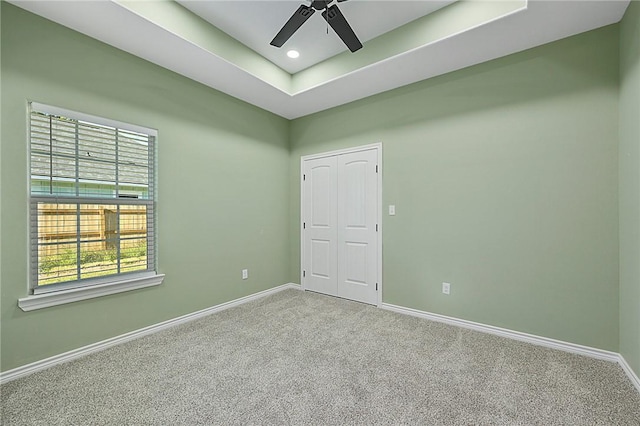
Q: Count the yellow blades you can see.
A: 0